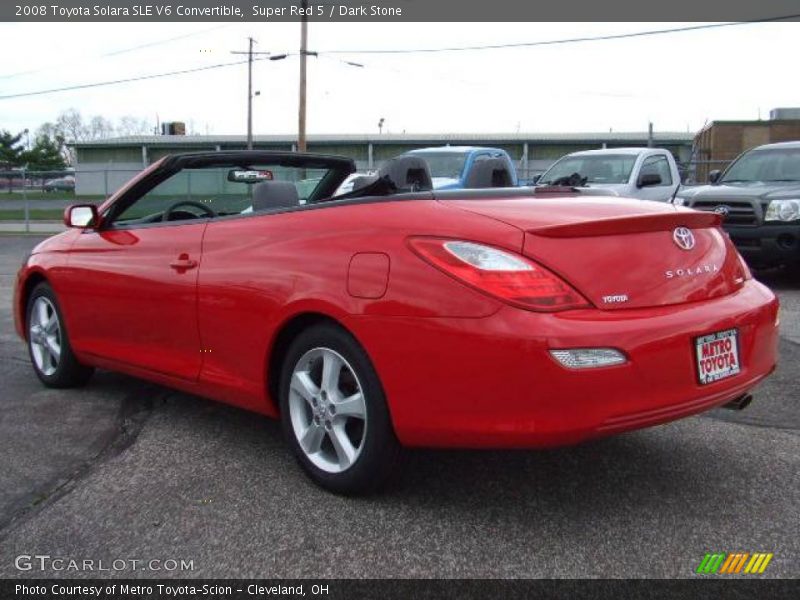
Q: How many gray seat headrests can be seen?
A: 3